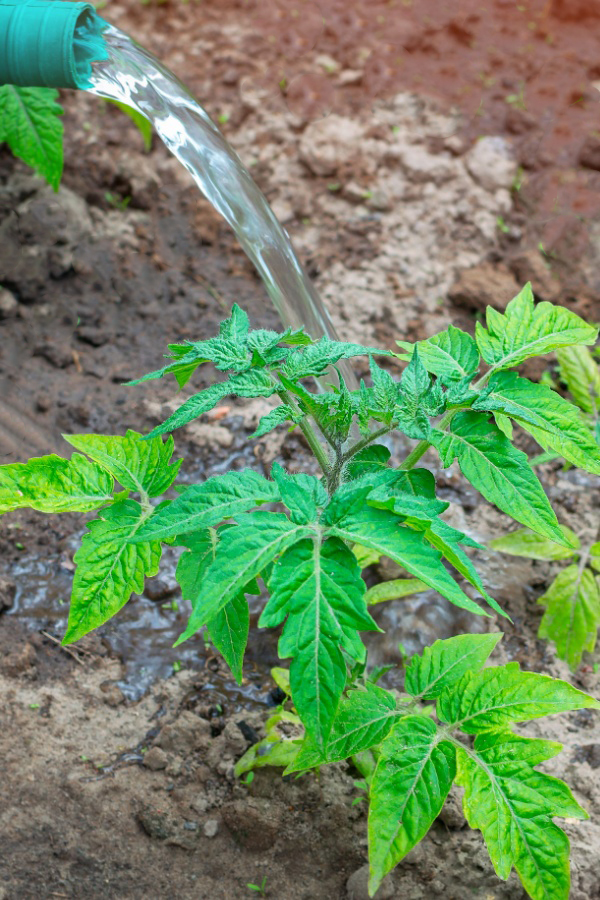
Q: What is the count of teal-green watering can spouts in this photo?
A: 1